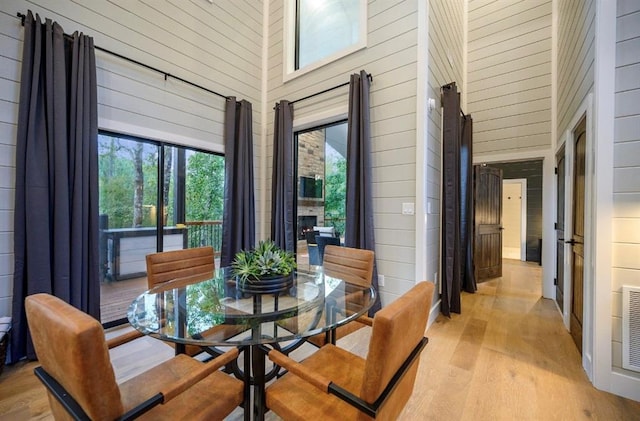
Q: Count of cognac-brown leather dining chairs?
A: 4